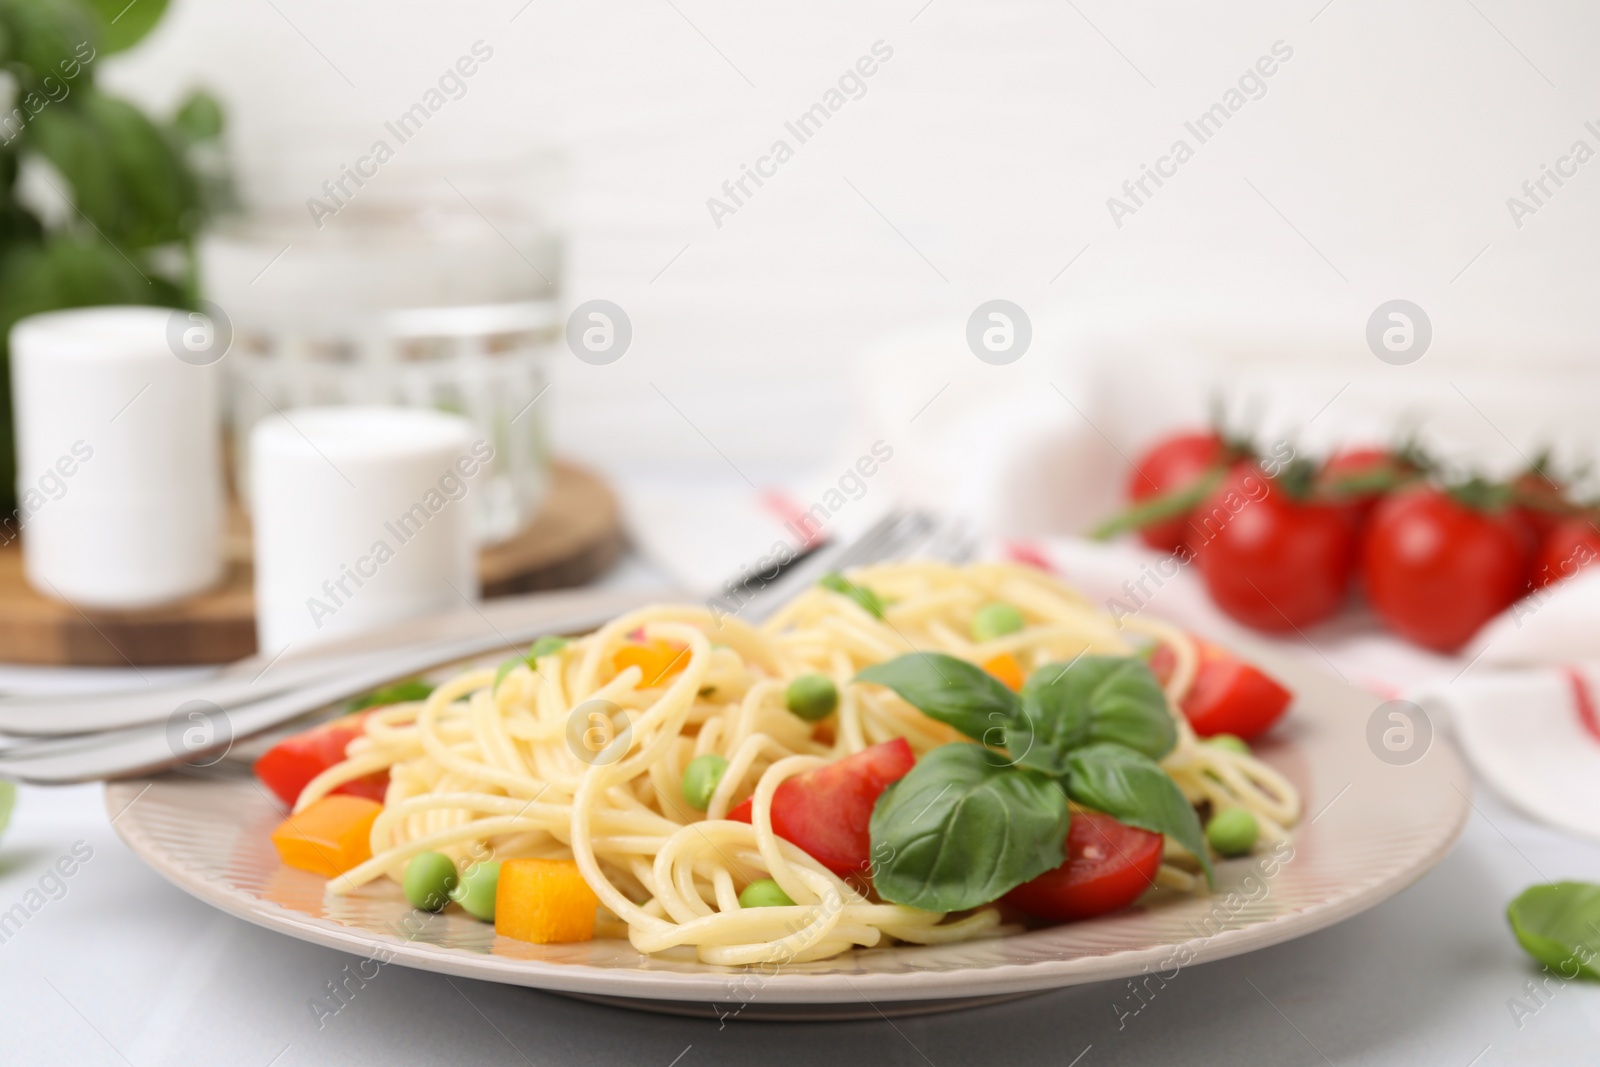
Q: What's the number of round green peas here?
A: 8